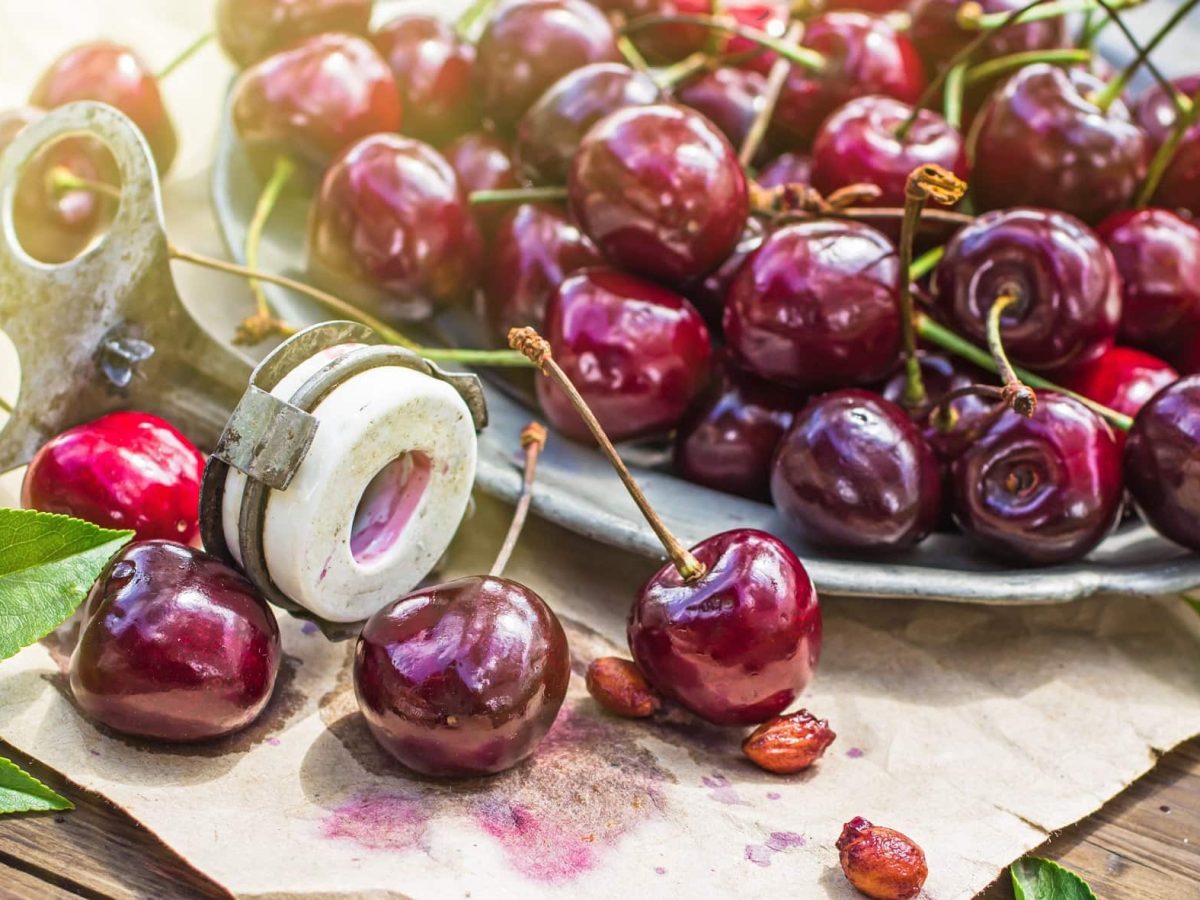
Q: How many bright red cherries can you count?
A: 2